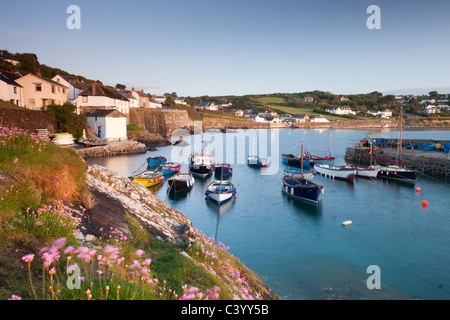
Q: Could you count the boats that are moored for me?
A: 15